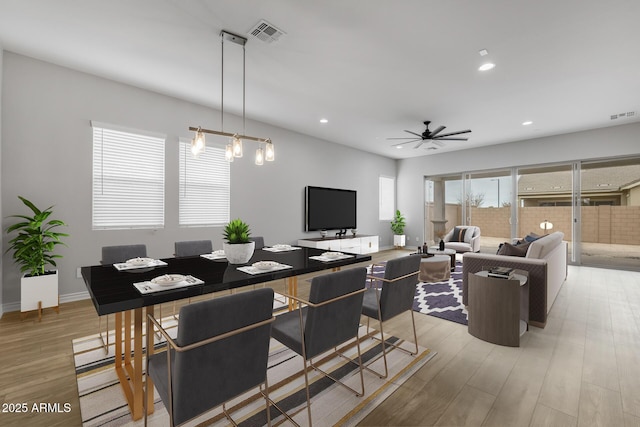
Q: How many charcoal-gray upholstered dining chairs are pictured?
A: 6